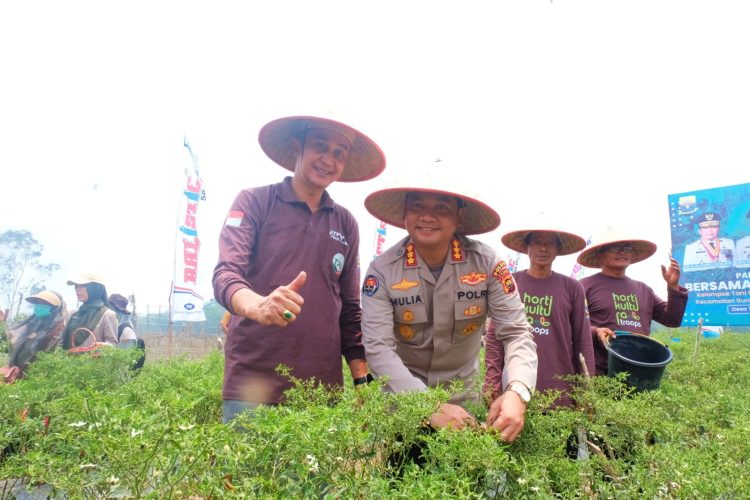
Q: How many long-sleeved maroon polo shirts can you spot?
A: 1